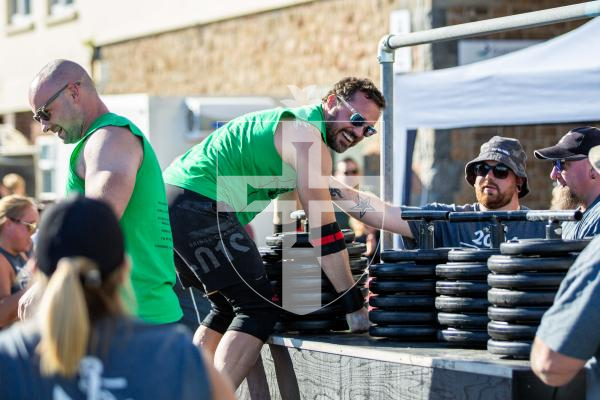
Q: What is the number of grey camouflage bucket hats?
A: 1